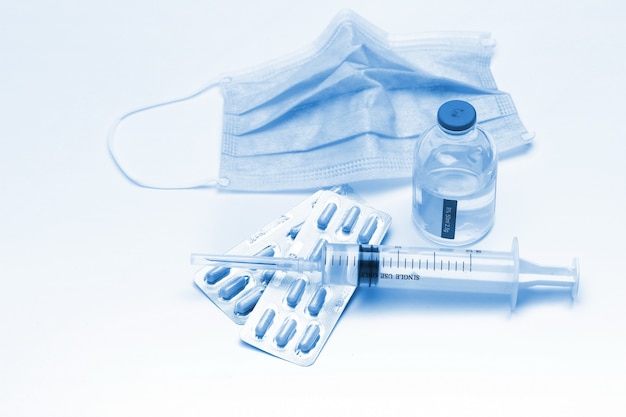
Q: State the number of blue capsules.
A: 15